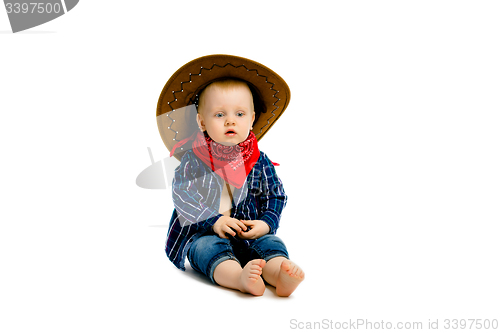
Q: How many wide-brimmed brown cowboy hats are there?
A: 1